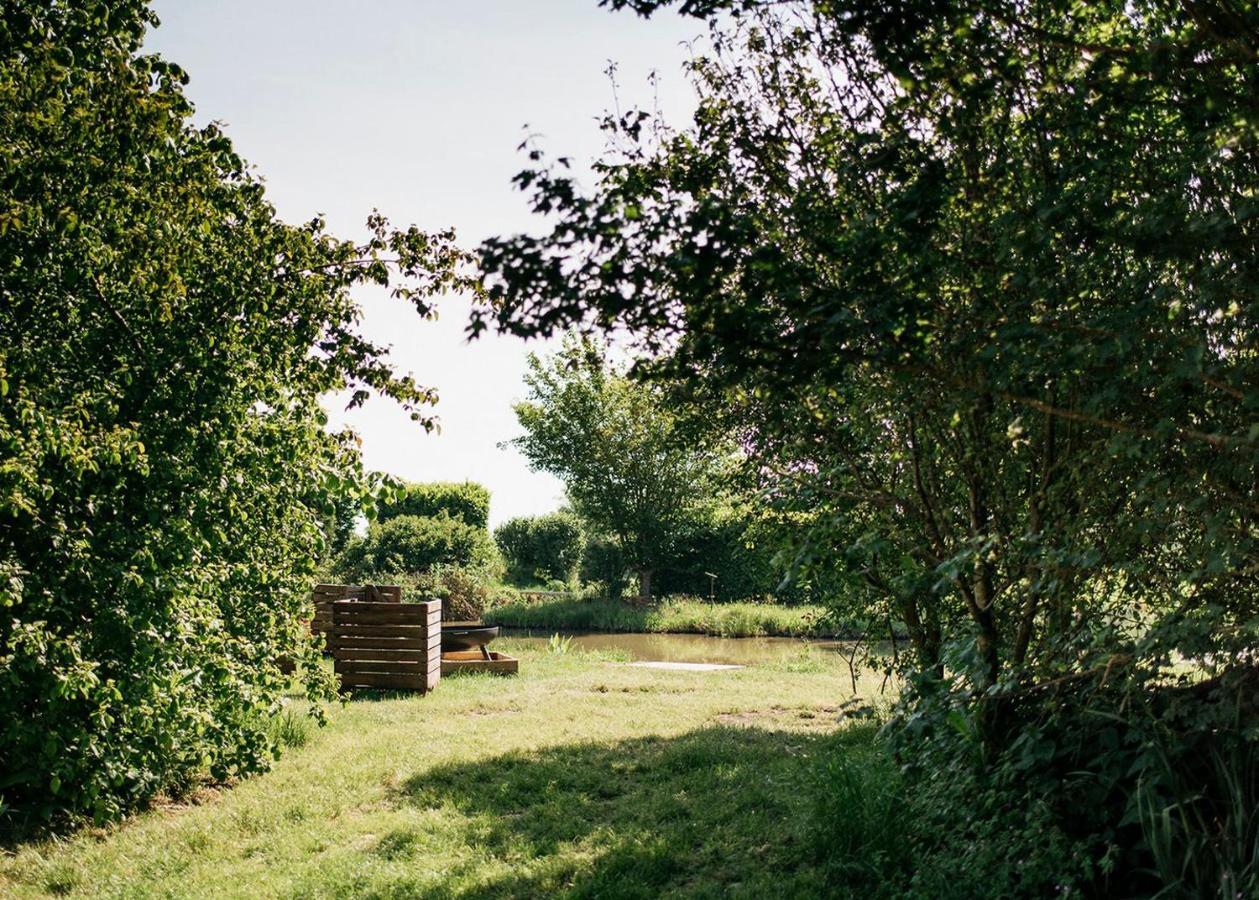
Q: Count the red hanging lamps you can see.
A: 0